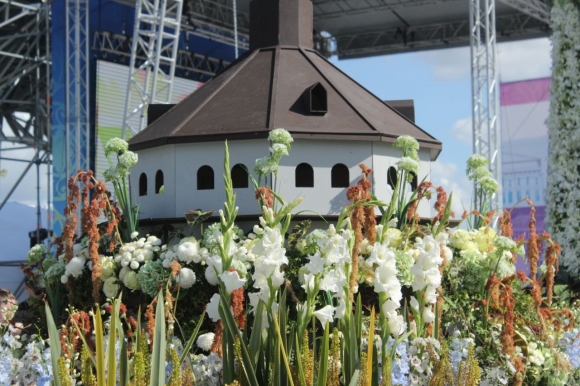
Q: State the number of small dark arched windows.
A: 8